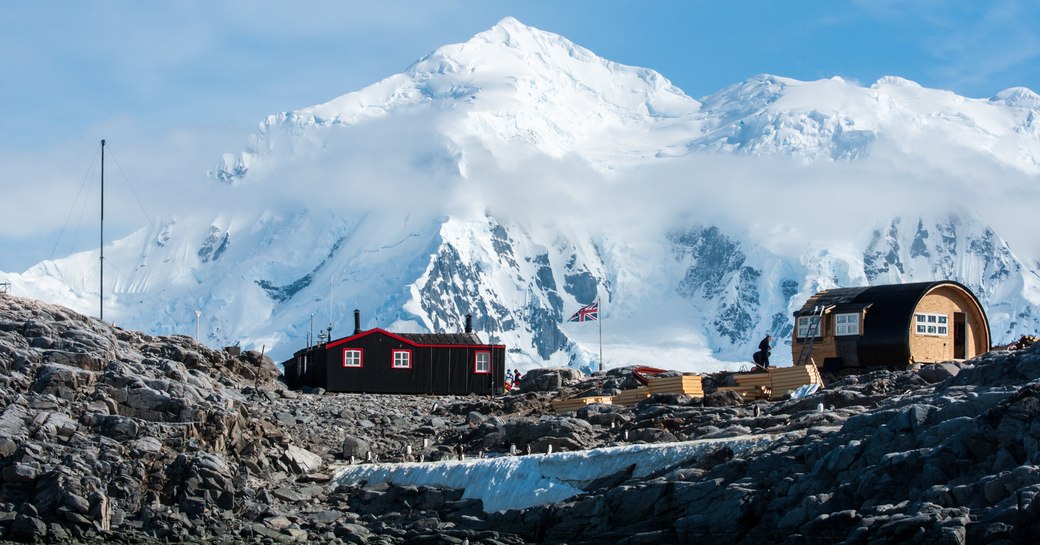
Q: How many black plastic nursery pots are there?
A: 0